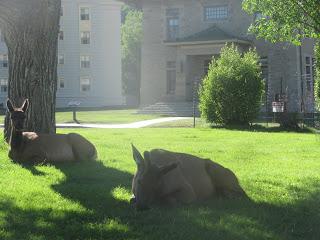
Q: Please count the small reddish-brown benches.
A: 0